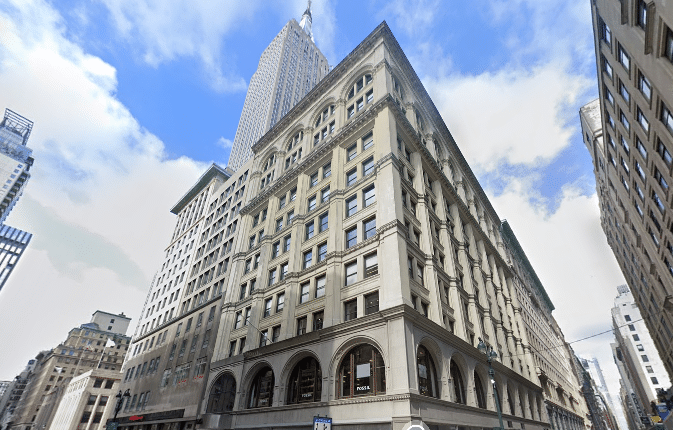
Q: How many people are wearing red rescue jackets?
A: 0